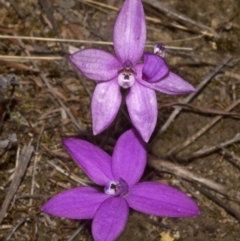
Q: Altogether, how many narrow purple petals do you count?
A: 10